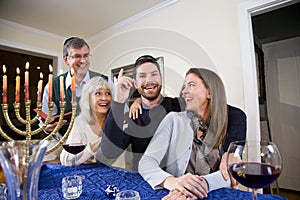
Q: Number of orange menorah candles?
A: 7